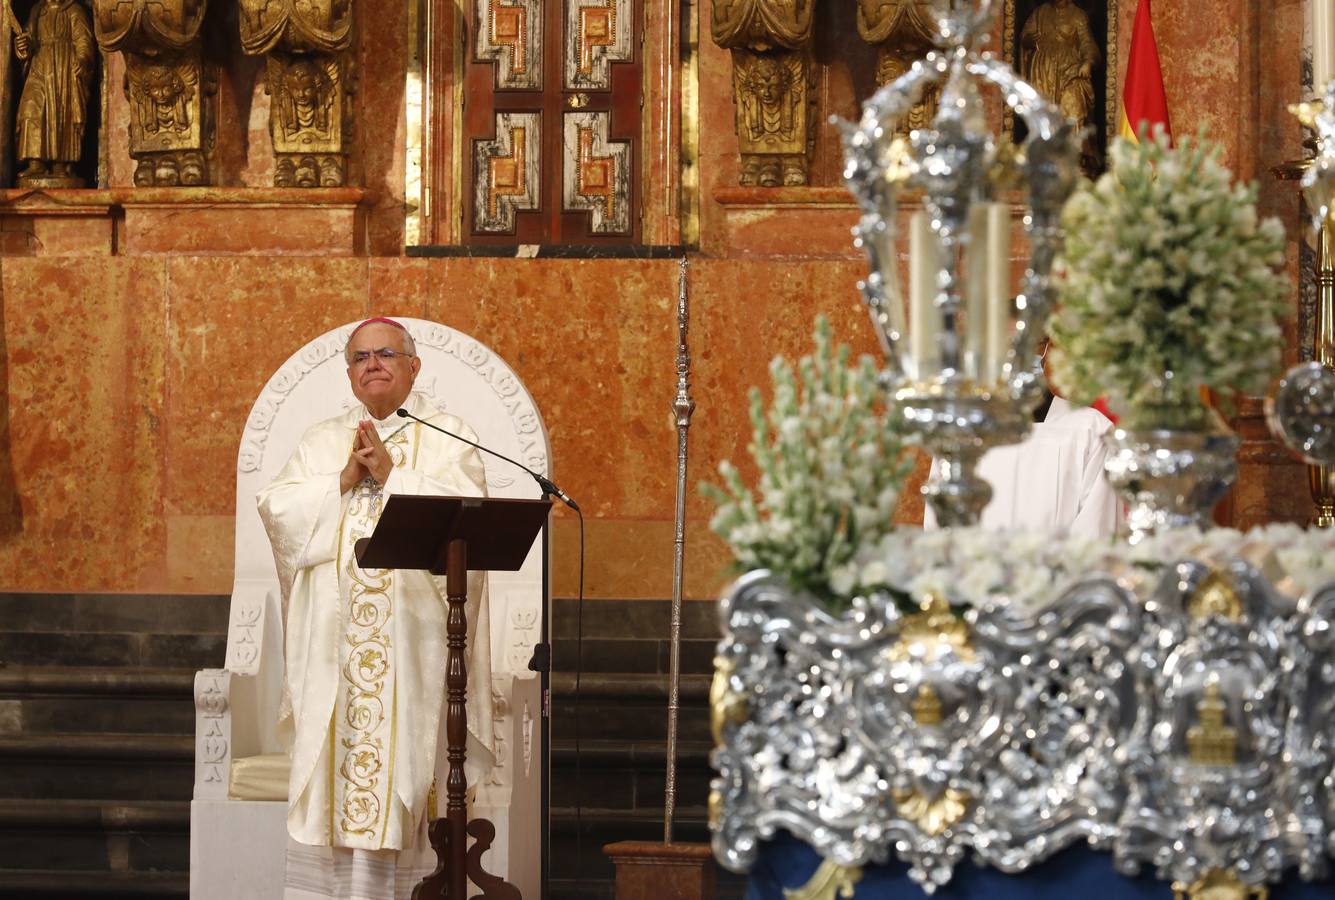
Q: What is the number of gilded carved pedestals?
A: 4